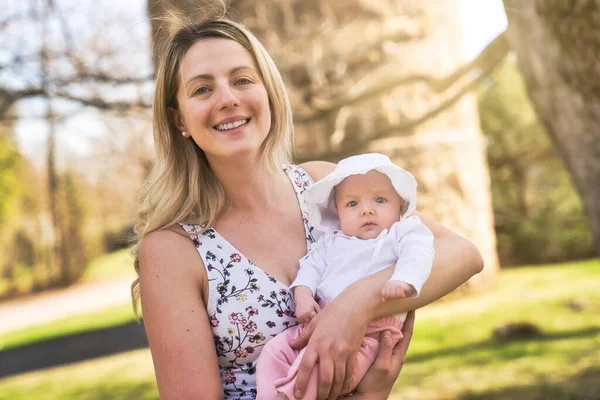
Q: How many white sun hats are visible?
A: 1